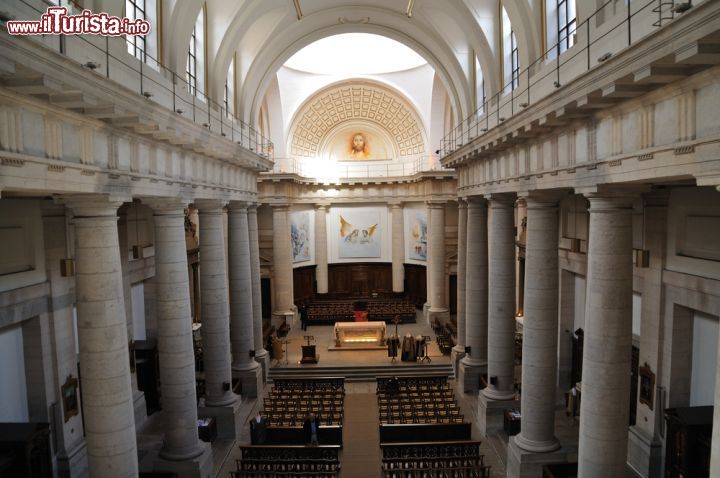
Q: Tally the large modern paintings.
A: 3